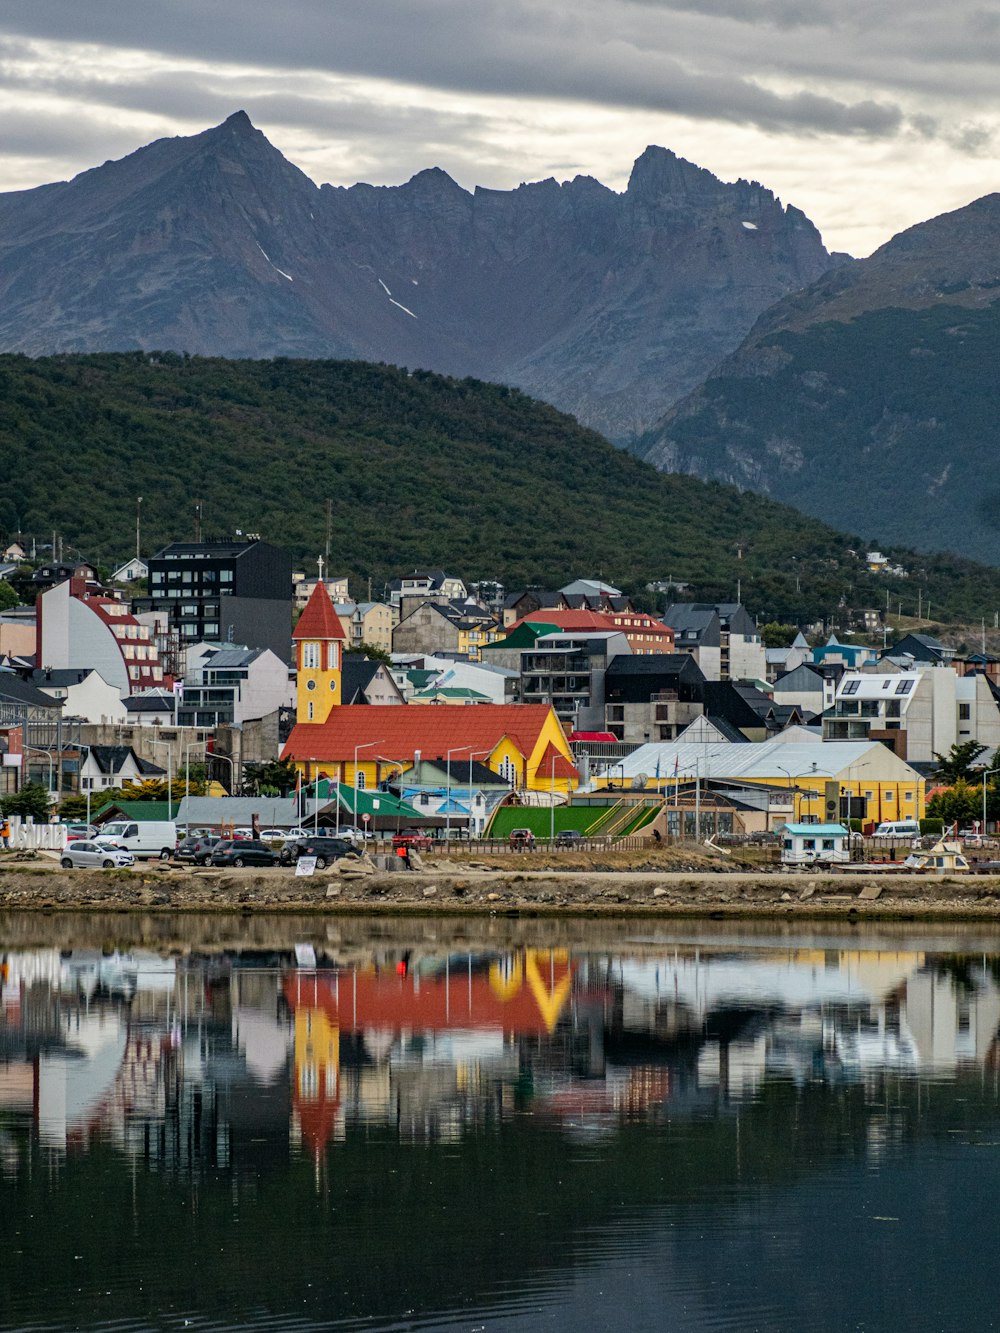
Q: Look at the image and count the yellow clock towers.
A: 1